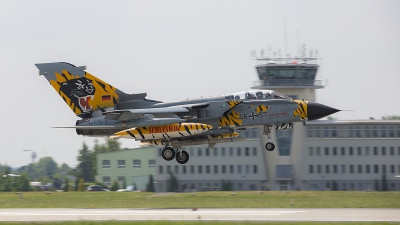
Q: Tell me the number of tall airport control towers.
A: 1